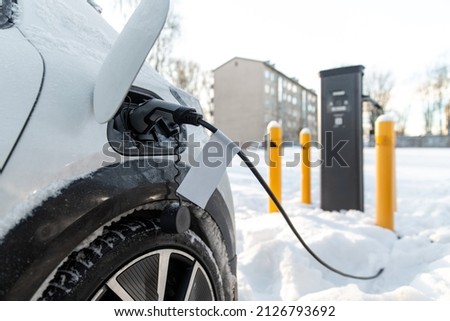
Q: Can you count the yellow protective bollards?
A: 3